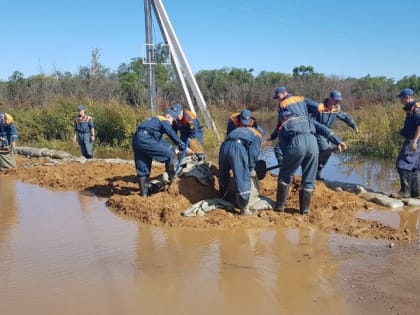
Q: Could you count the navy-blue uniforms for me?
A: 10